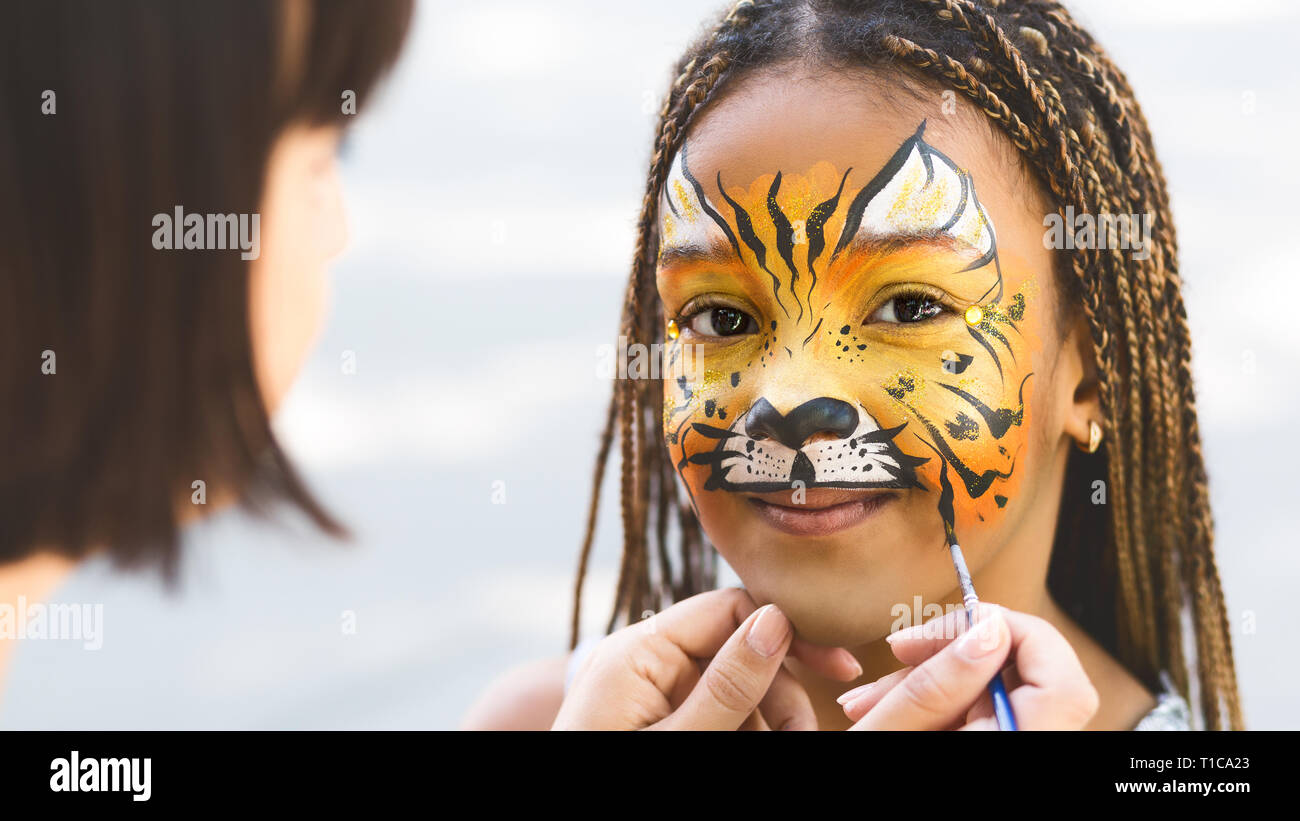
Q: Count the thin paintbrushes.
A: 1